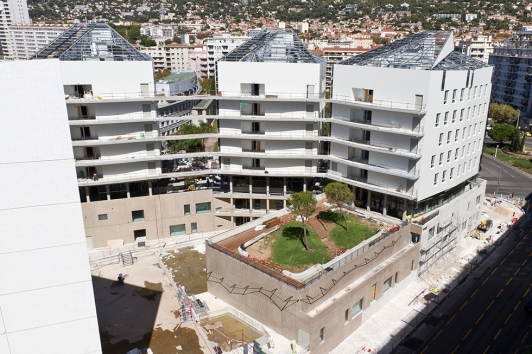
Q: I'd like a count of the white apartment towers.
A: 3